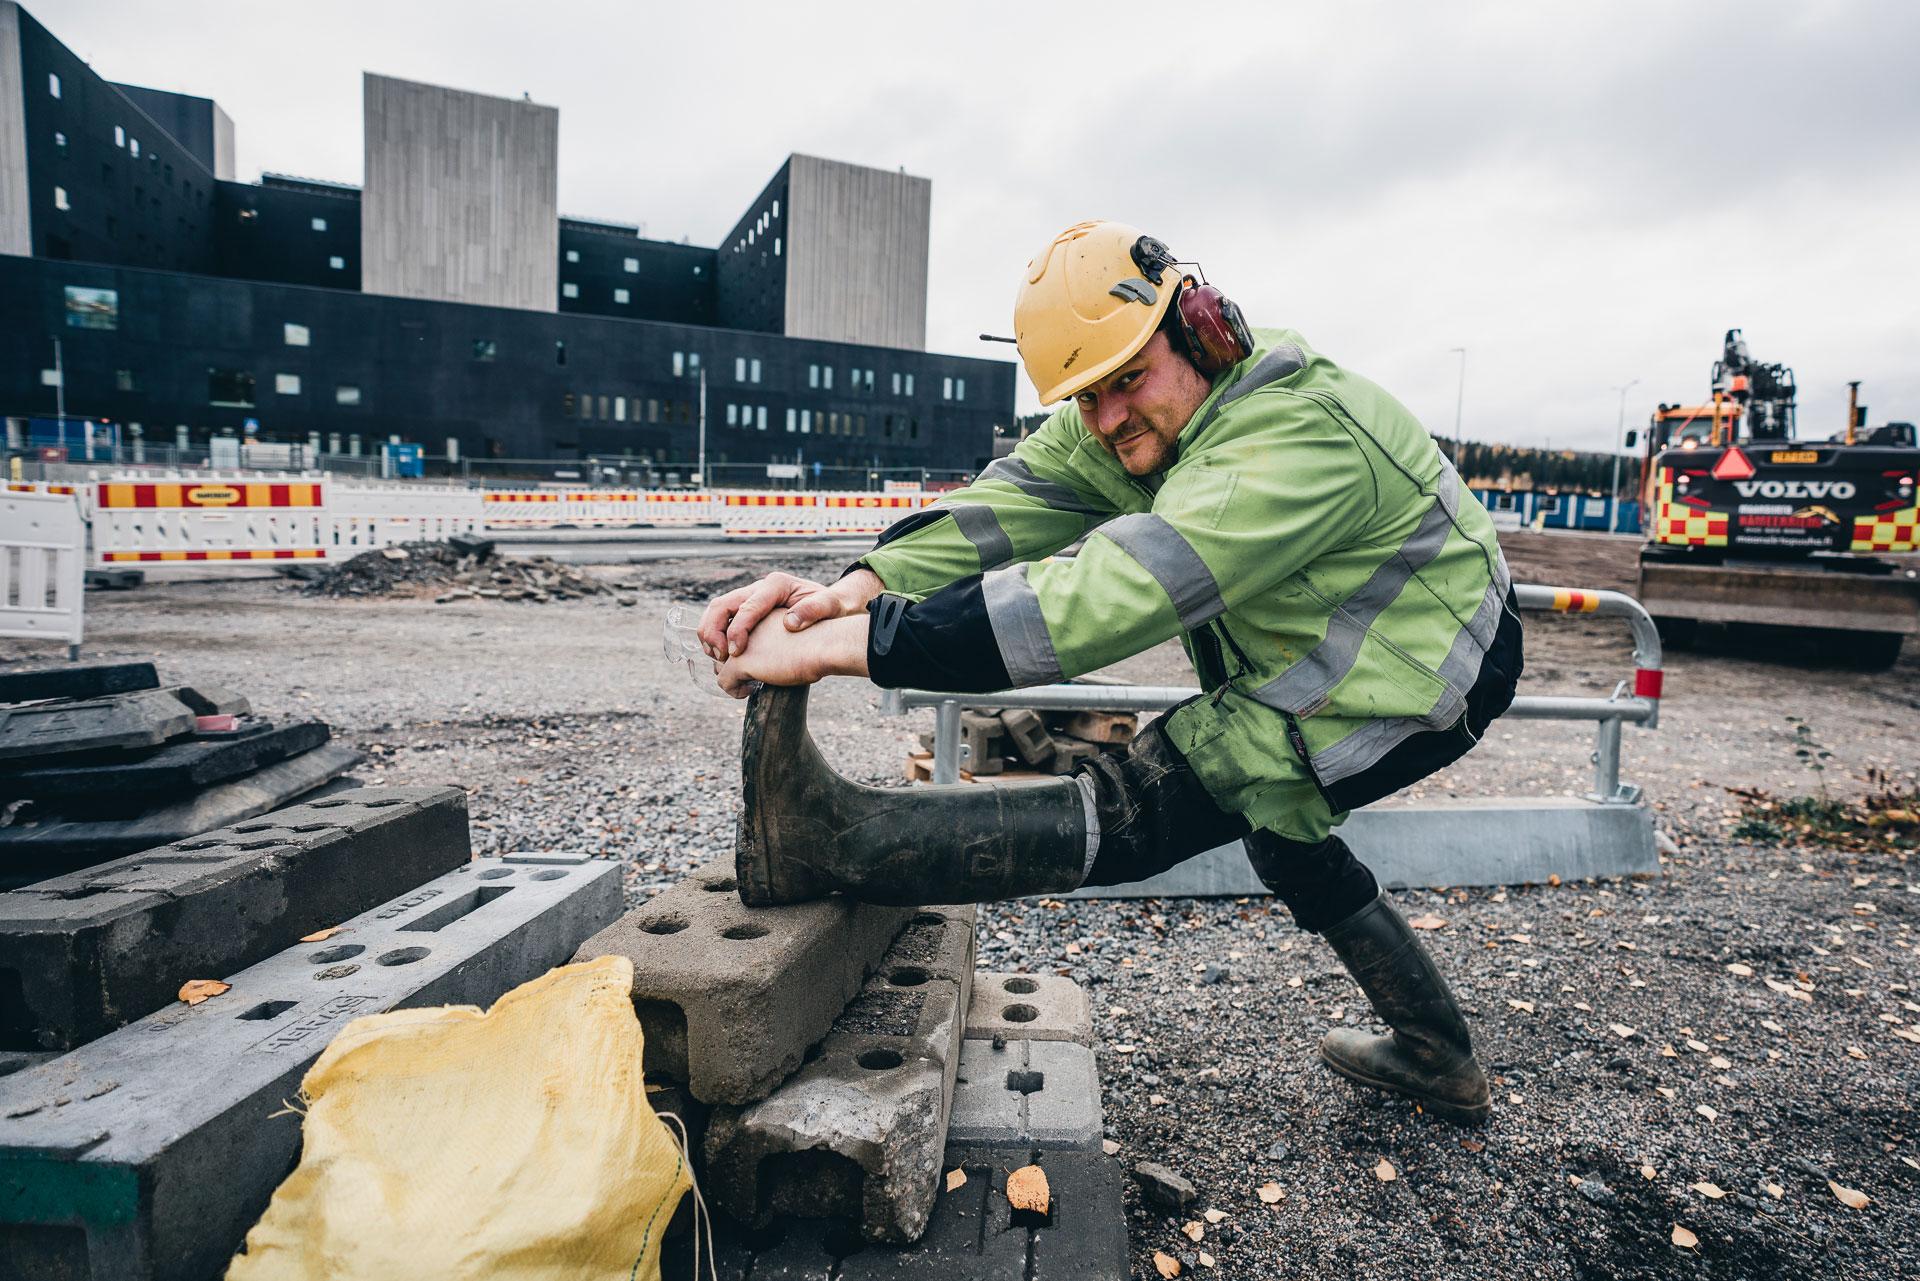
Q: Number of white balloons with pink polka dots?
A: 0